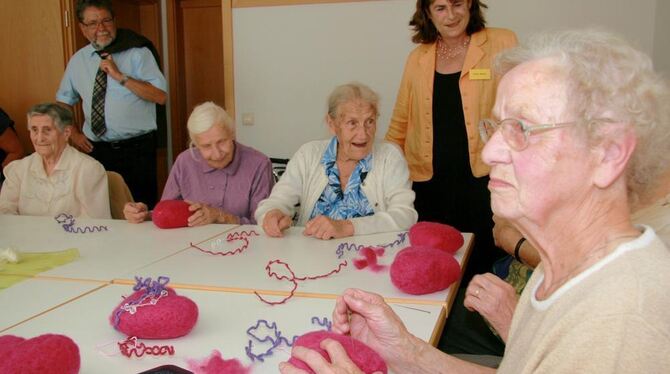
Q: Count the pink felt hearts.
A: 6